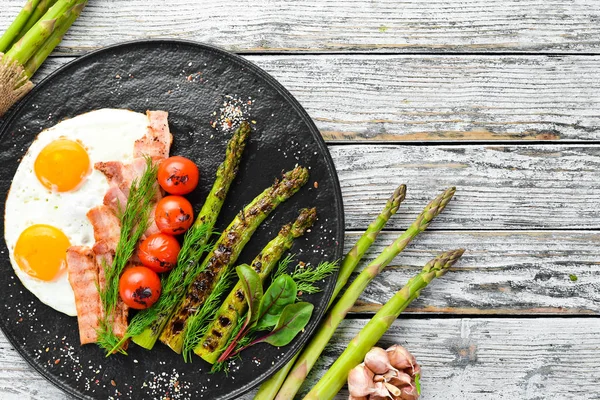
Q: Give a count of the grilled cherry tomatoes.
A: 4